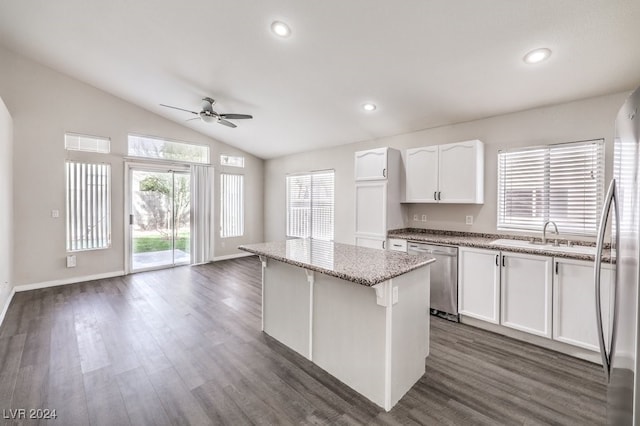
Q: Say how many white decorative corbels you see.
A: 3